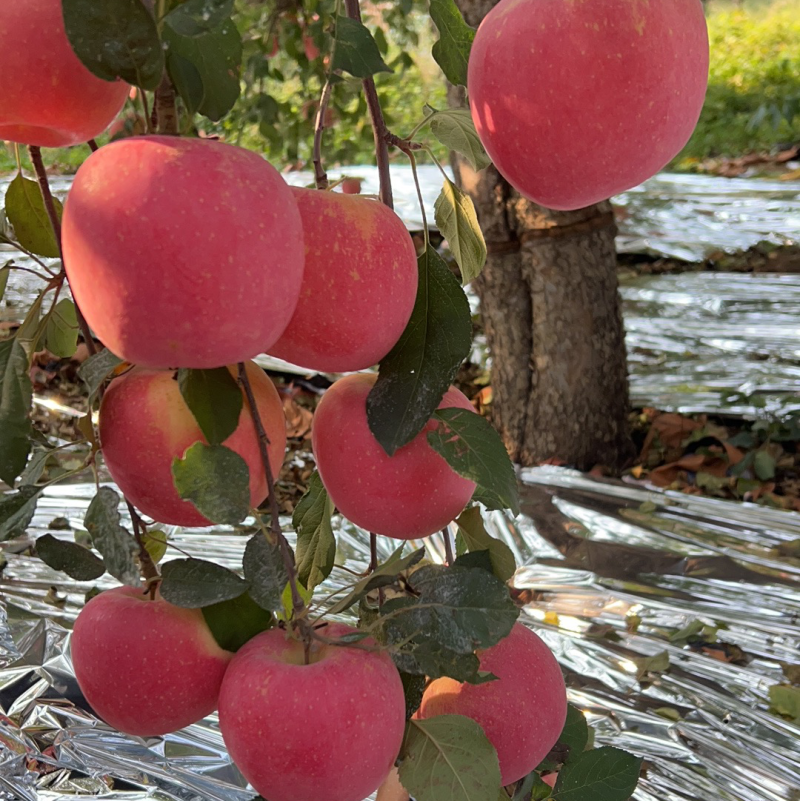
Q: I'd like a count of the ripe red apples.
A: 9